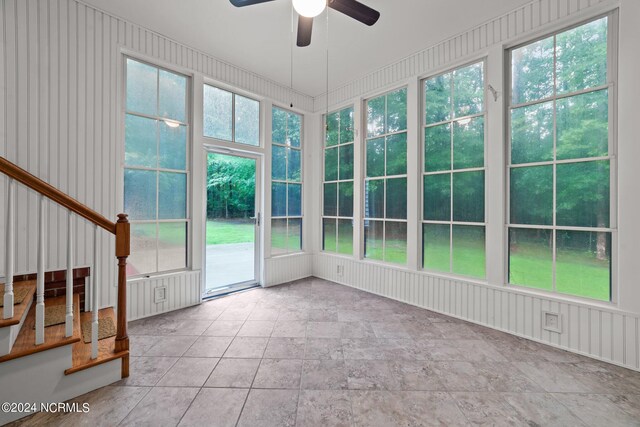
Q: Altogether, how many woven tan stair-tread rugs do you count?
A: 3